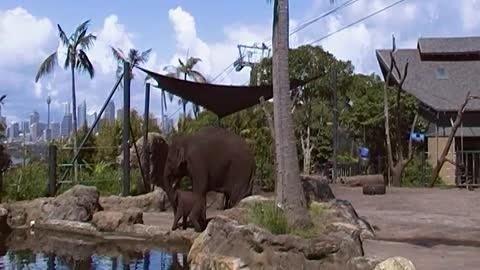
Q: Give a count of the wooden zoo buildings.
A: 1